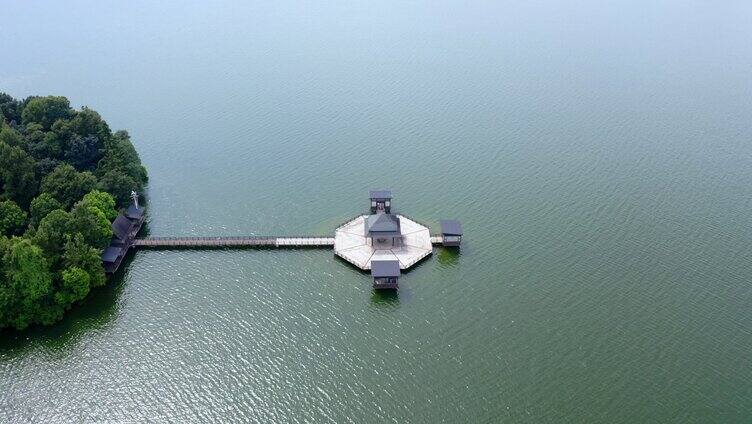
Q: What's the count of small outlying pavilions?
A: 3